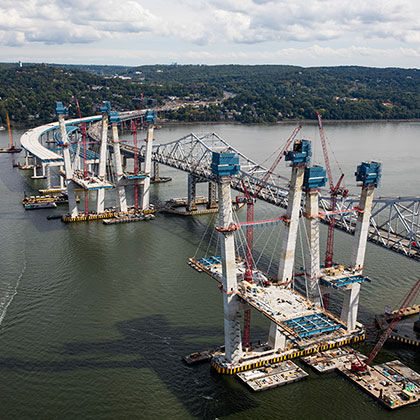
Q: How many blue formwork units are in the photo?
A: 8